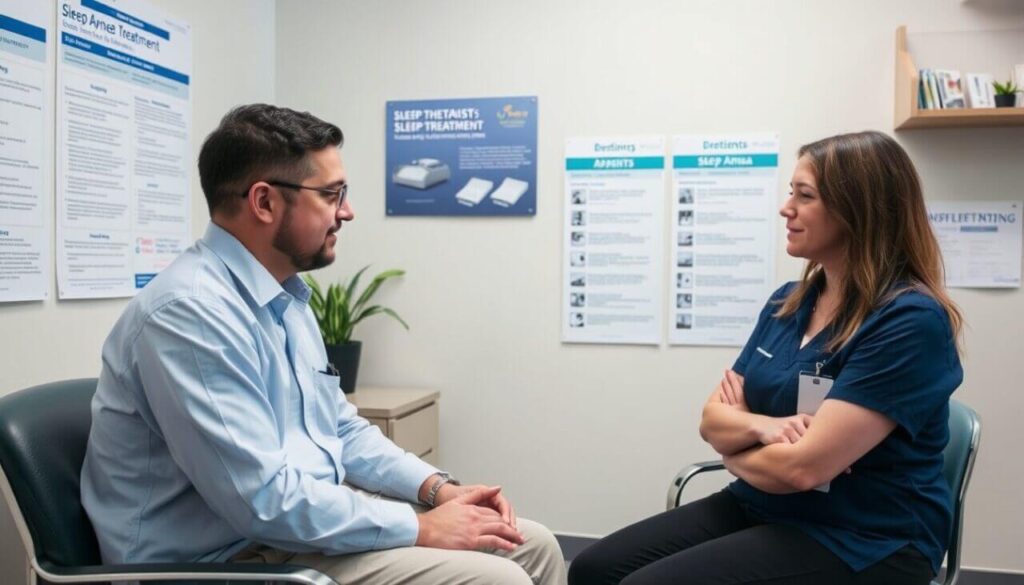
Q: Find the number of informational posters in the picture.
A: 6